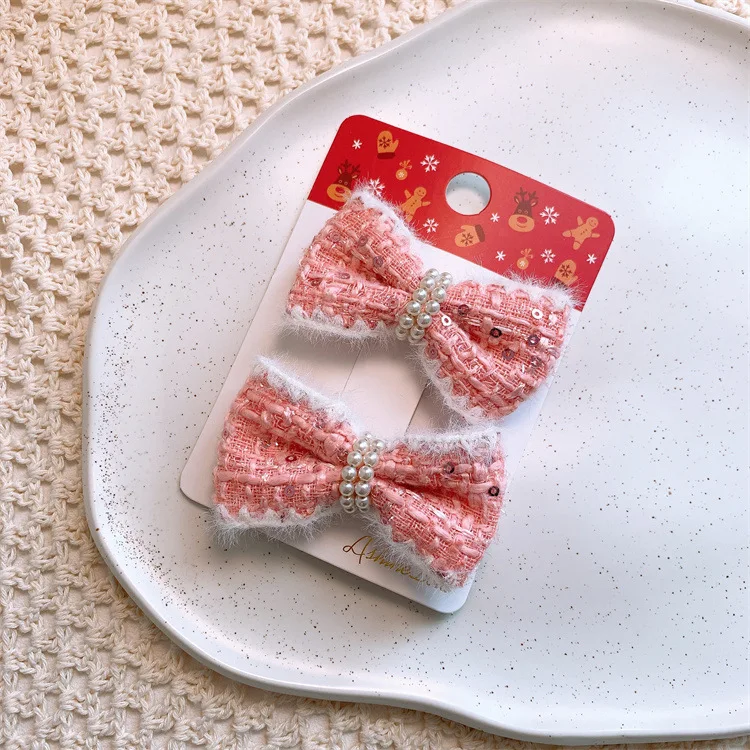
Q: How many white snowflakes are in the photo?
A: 9